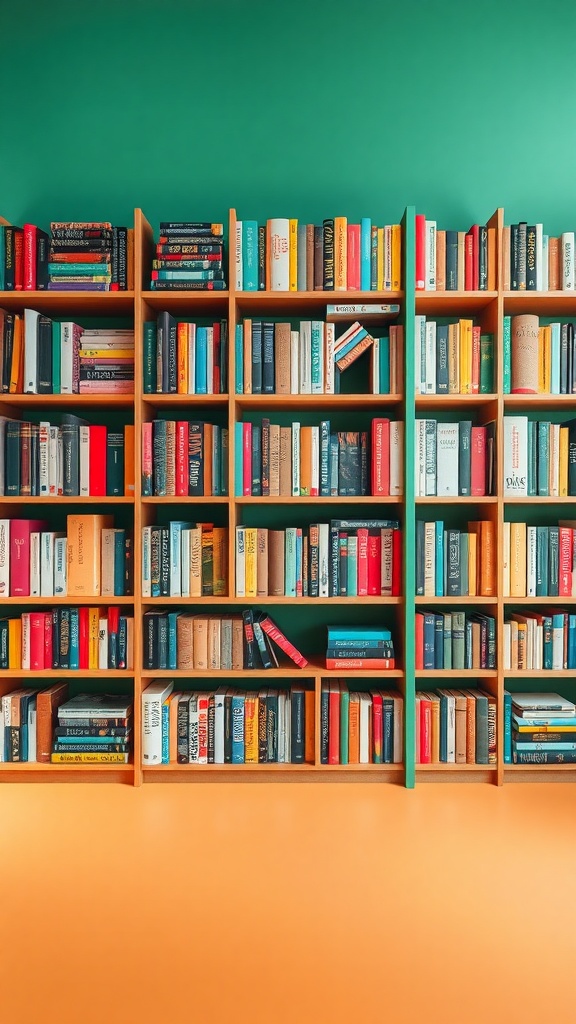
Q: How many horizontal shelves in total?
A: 6